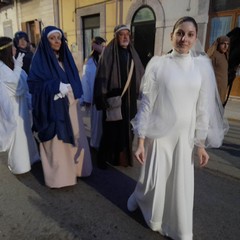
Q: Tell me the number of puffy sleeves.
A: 2